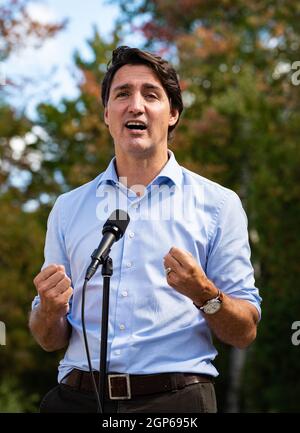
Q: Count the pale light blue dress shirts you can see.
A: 1